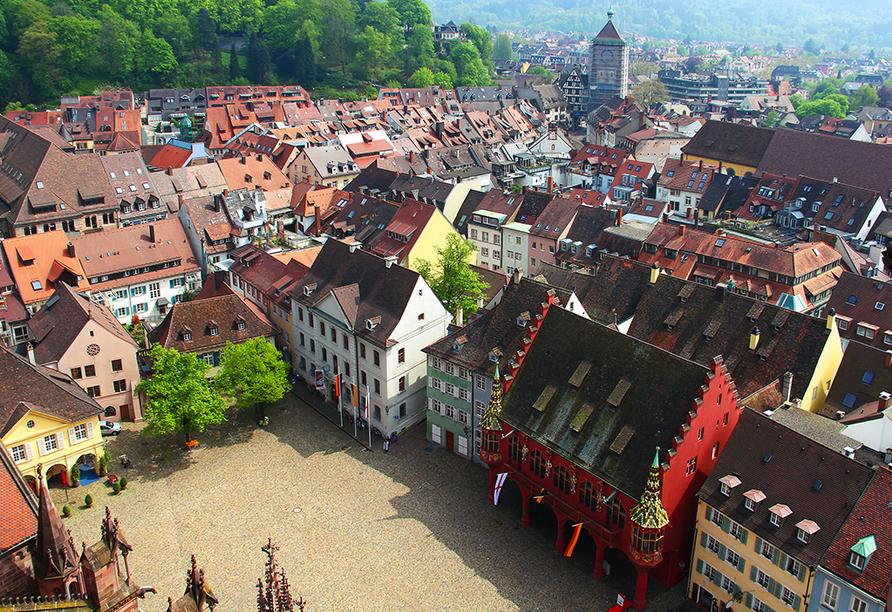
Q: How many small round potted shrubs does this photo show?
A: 4